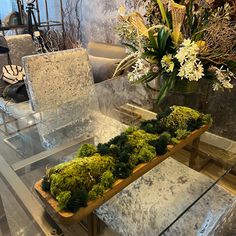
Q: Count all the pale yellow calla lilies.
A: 2